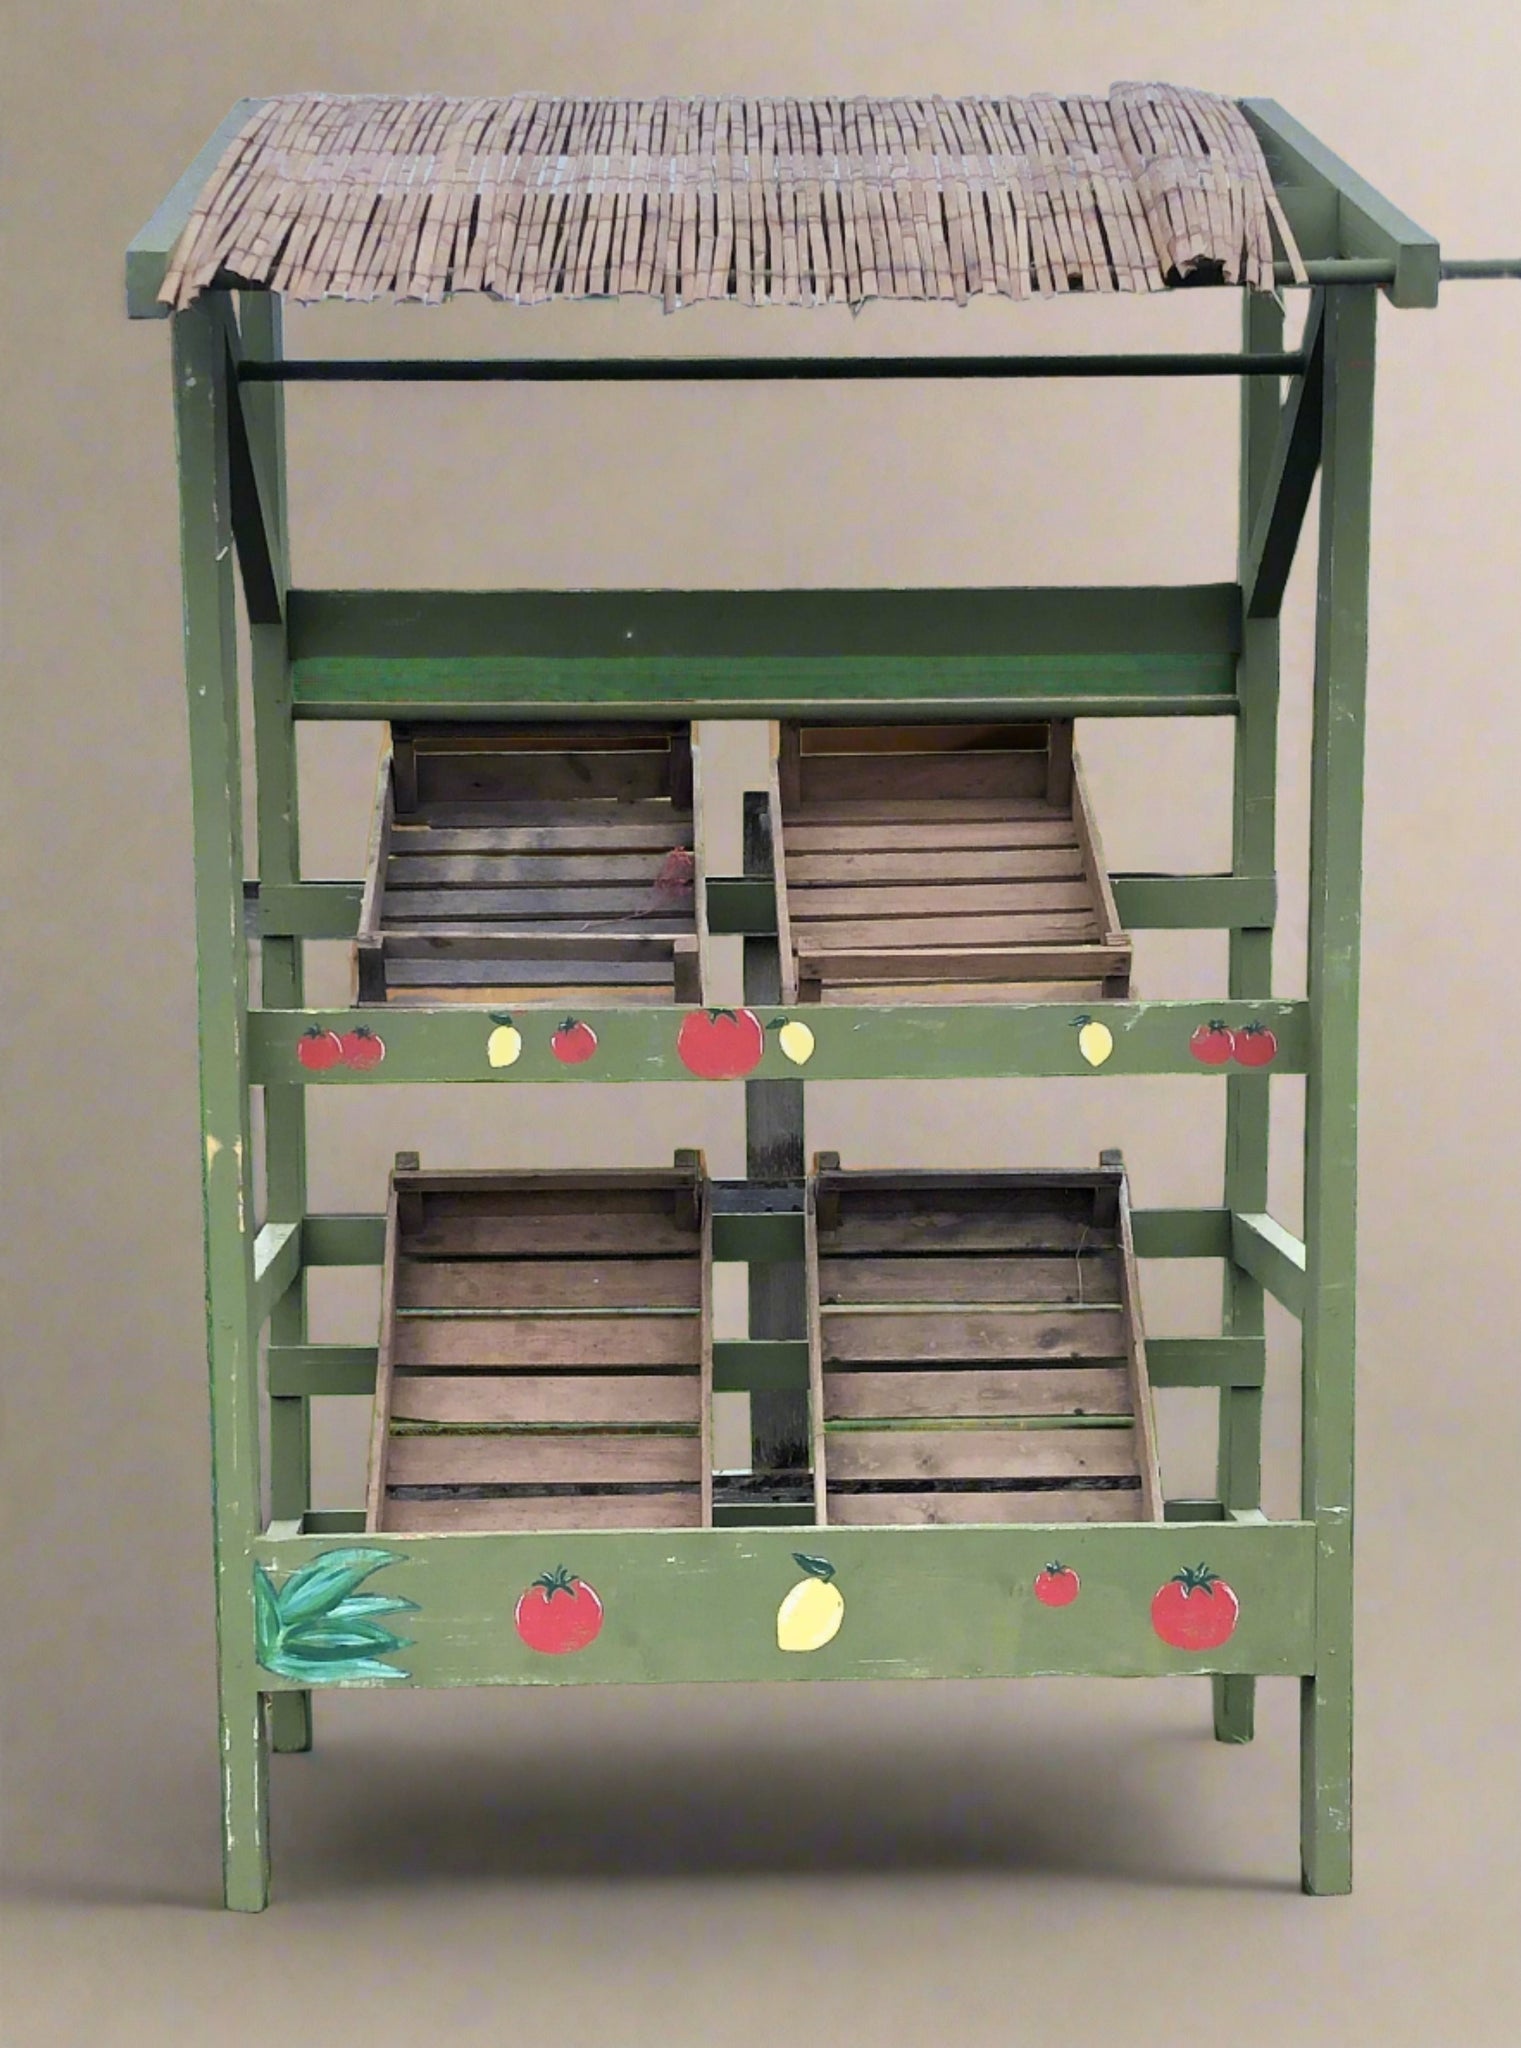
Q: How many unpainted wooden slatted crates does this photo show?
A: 4